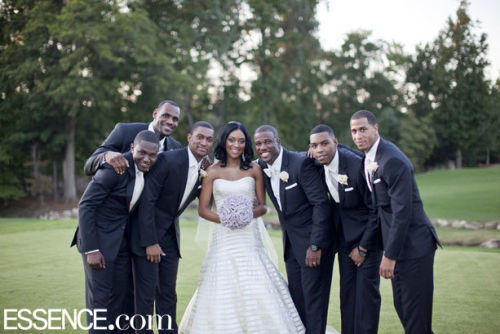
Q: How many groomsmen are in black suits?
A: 6